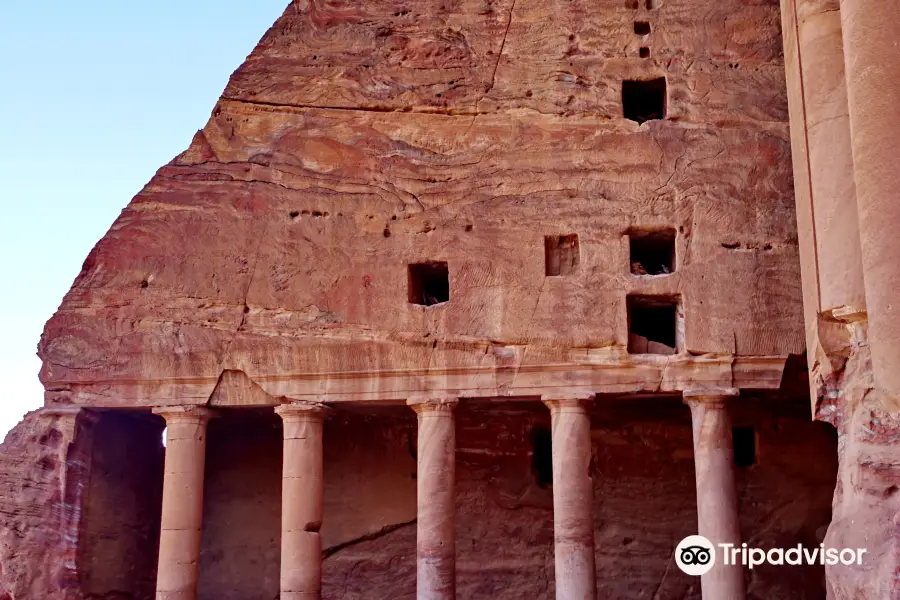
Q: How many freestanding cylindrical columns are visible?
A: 5